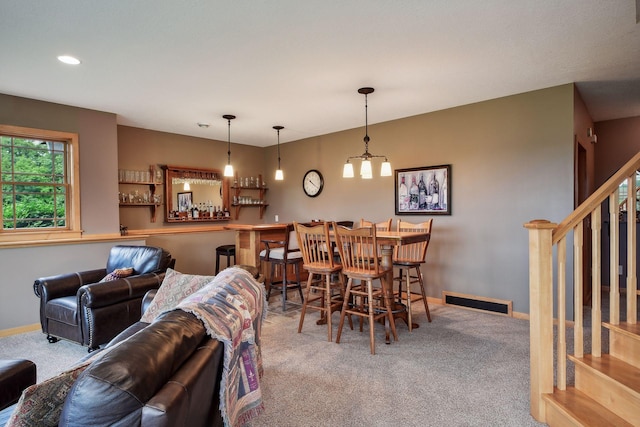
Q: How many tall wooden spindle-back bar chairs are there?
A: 4